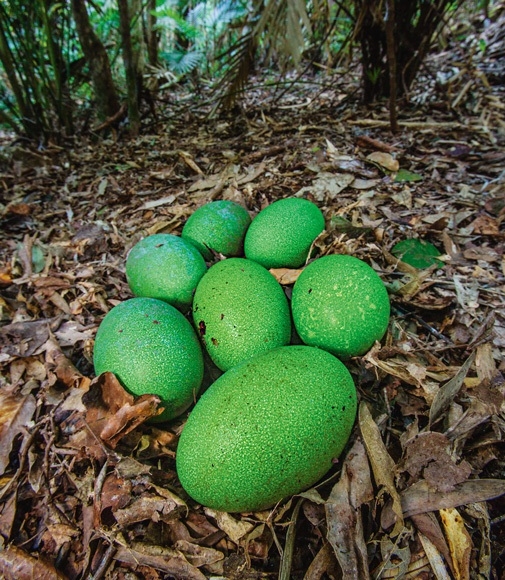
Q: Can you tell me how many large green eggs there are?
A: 7